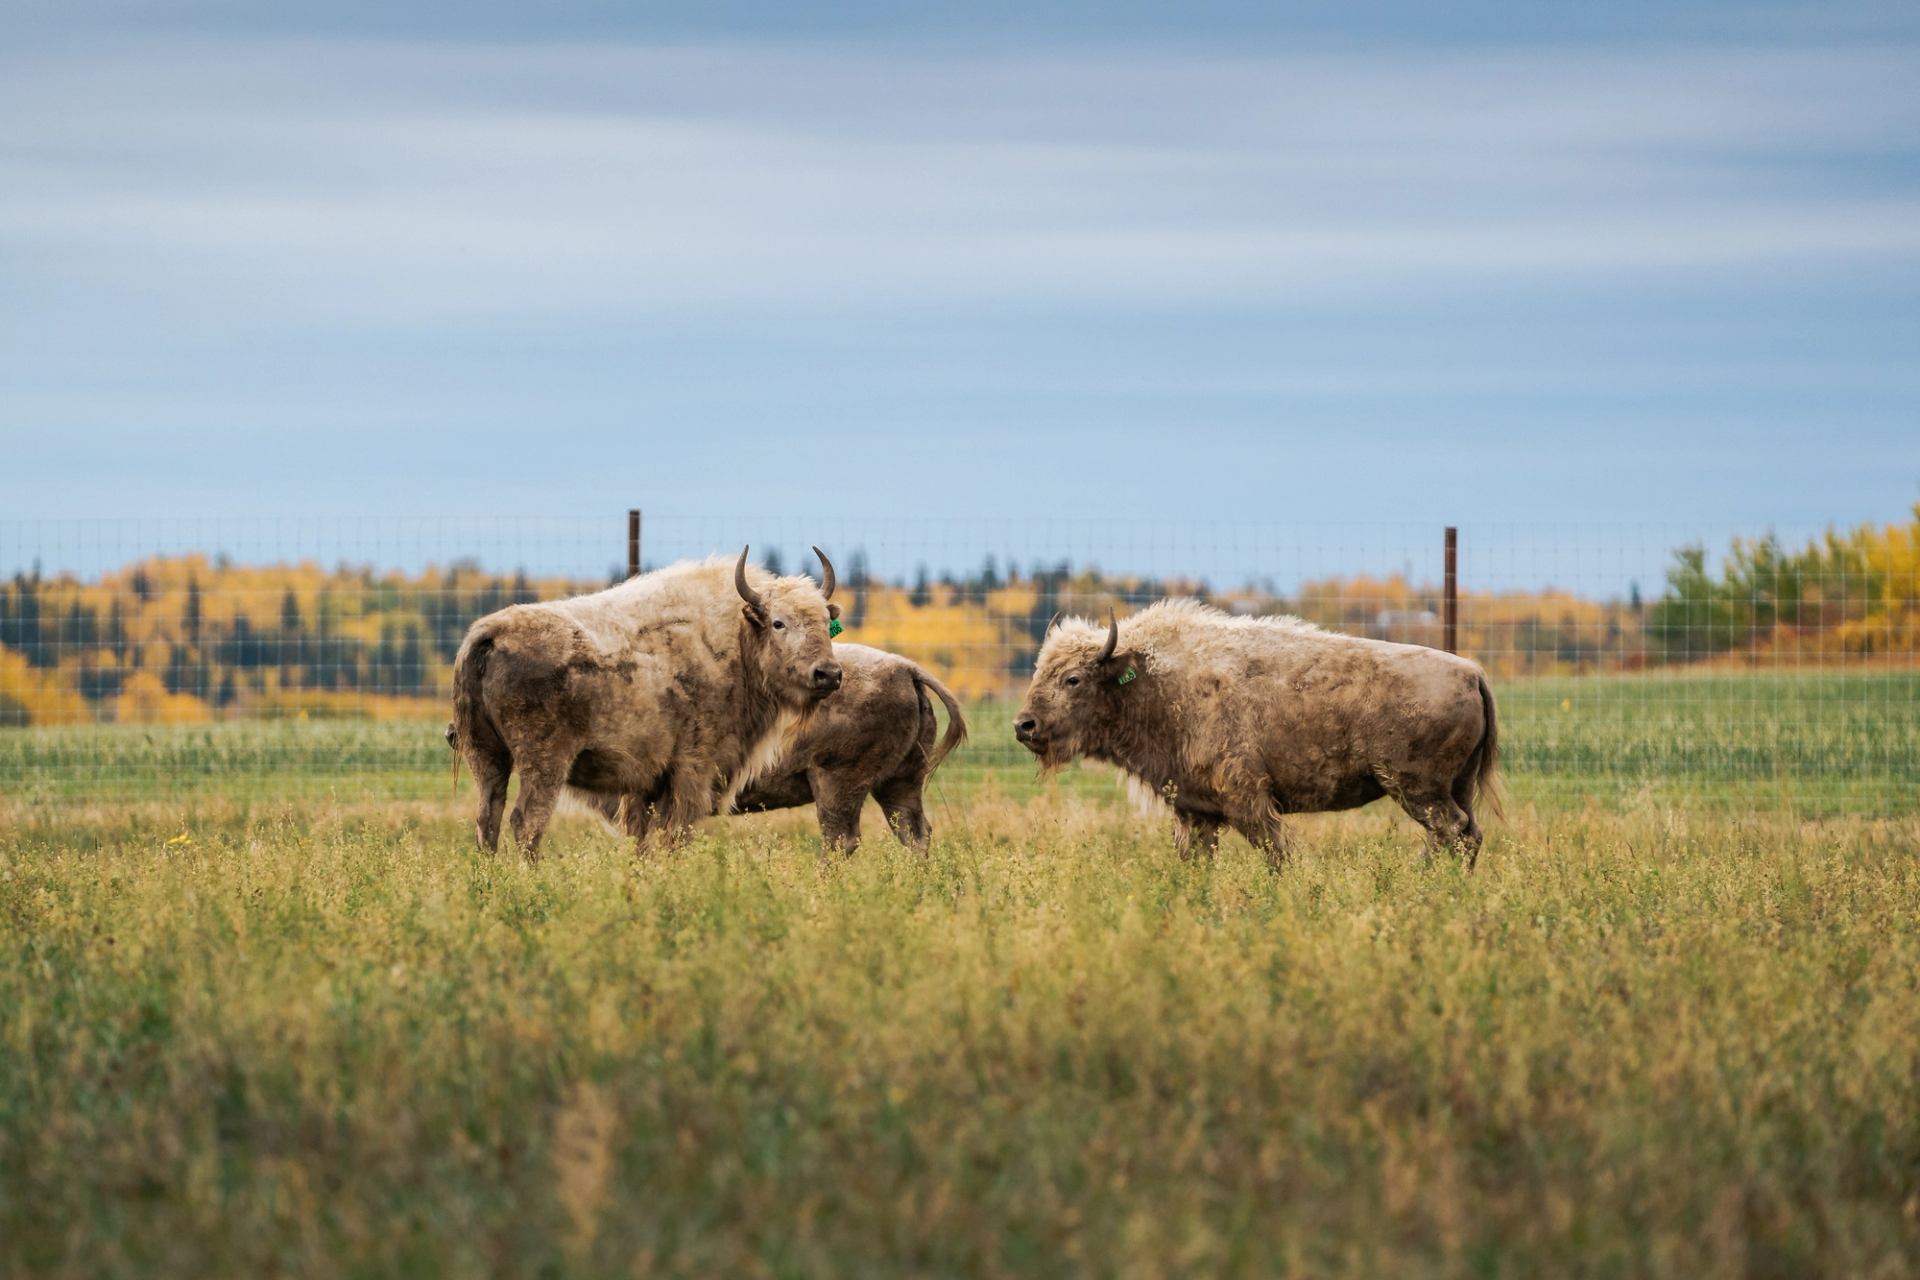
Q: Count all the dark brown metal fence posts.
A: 2